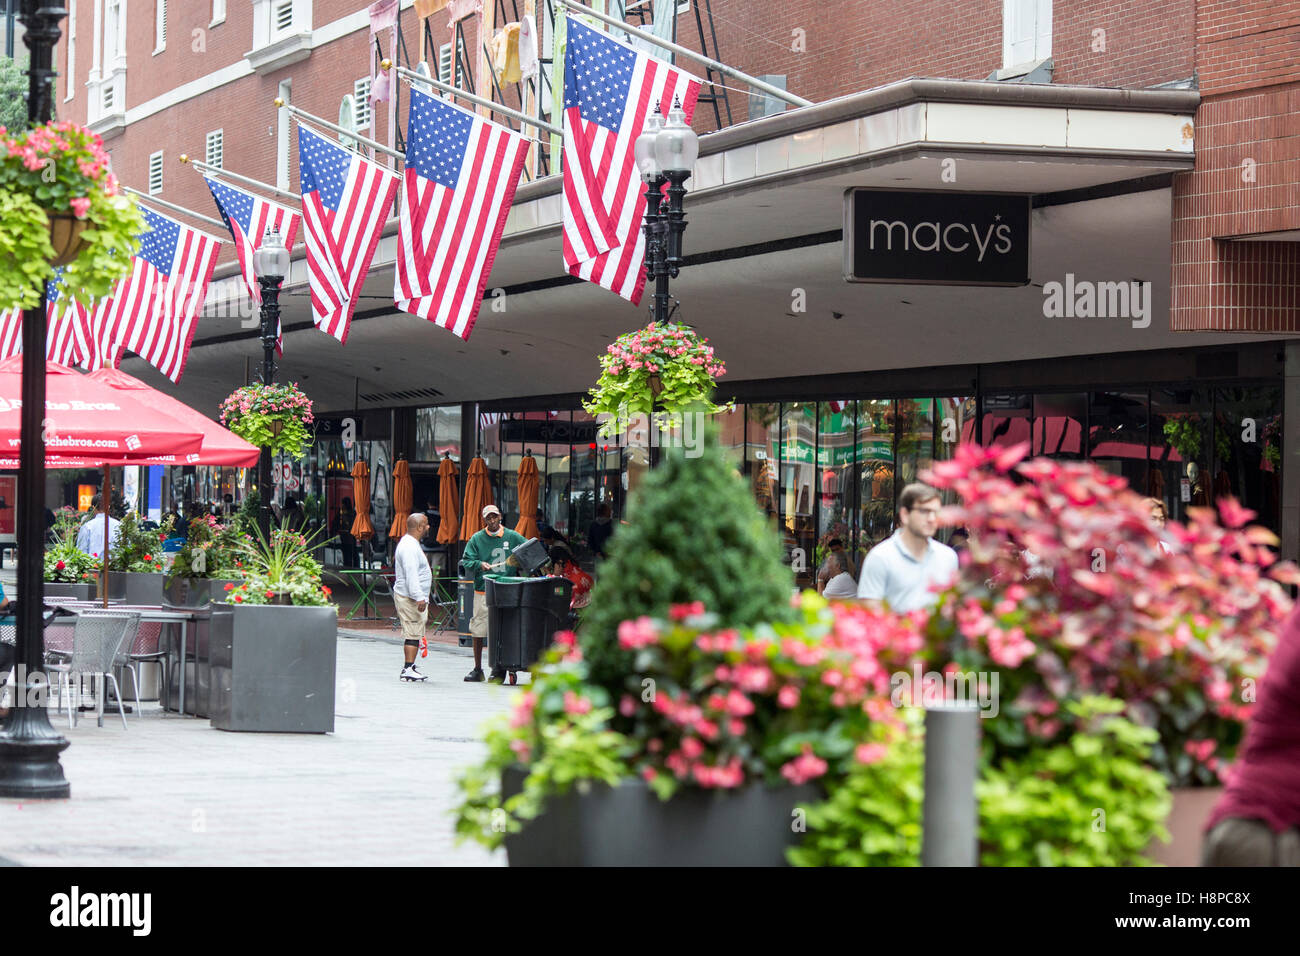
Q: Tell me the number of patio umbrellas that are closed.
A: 5